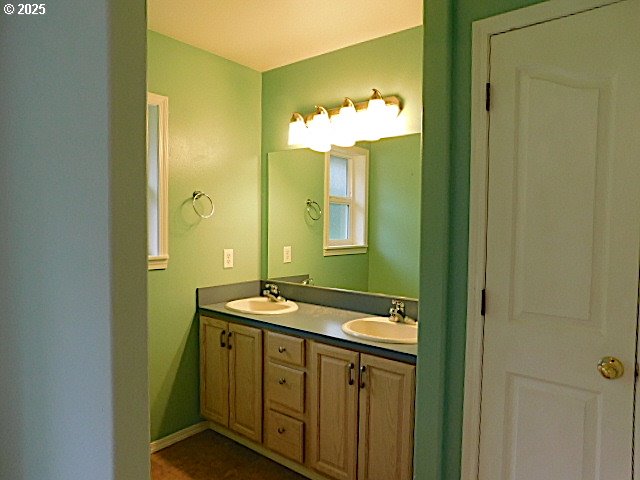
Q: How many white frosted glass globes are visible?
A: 4